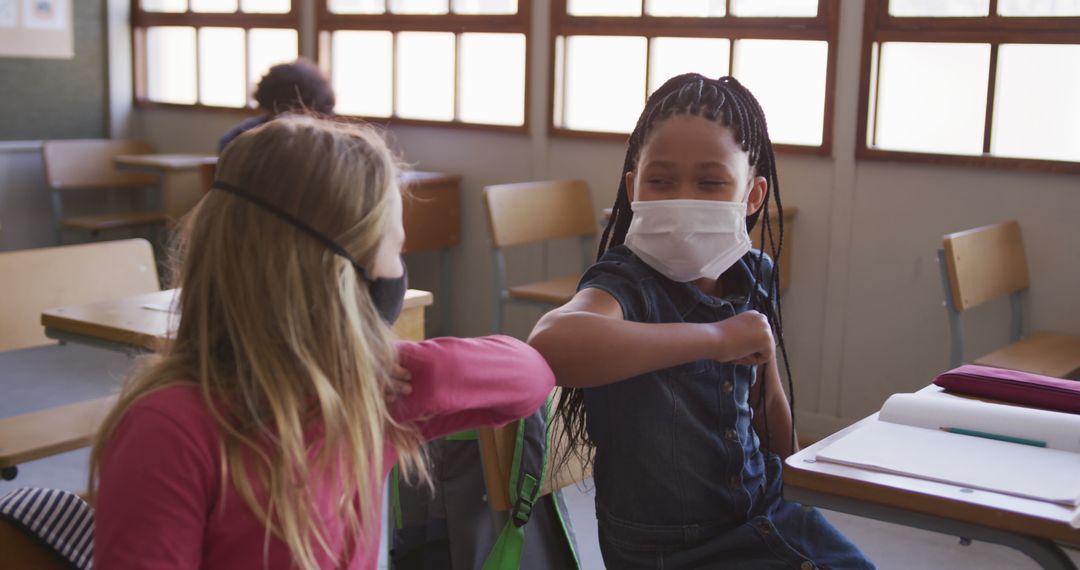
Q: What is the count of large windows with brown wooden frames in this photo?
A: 4